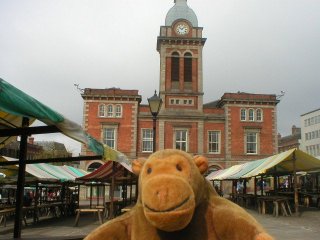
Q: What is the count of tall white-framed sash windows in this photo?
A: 5